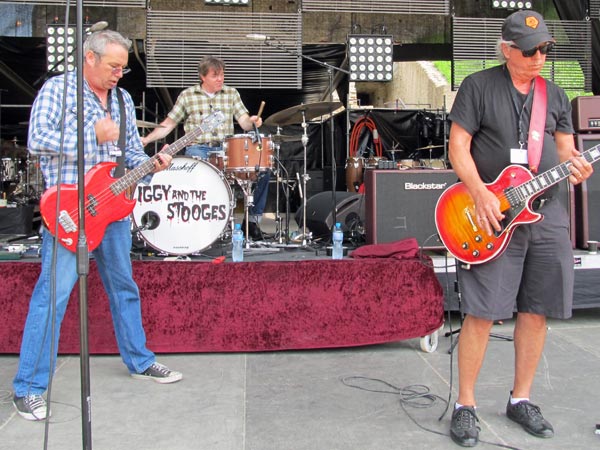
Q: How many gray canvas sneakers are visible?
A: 2